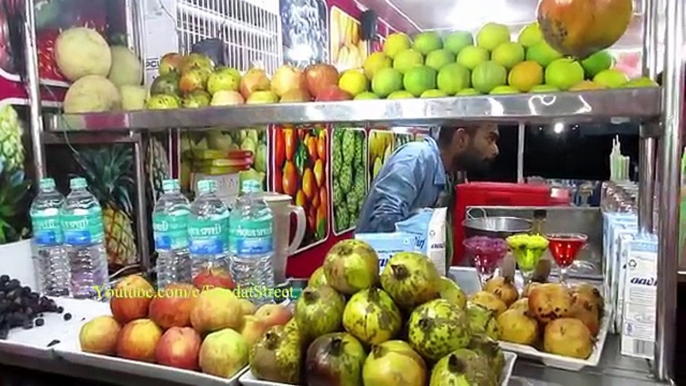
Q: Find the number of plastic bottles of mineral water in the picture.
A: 5